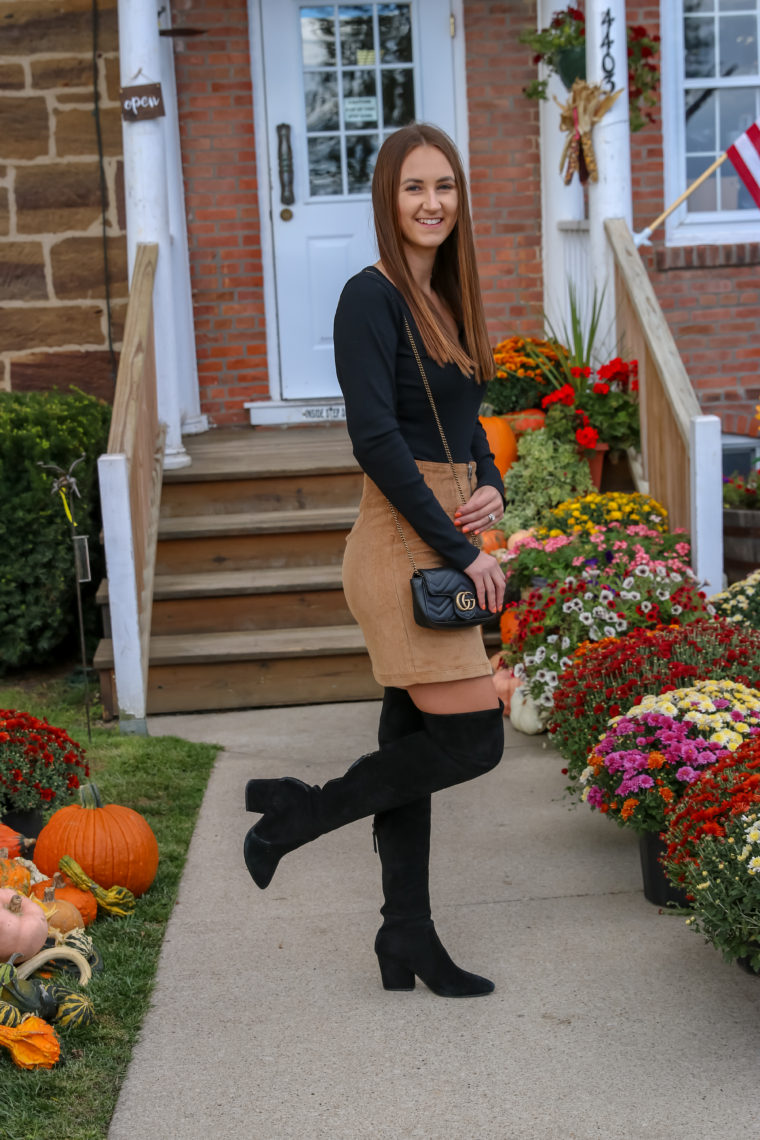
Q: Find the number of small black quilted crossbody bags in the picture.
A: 1